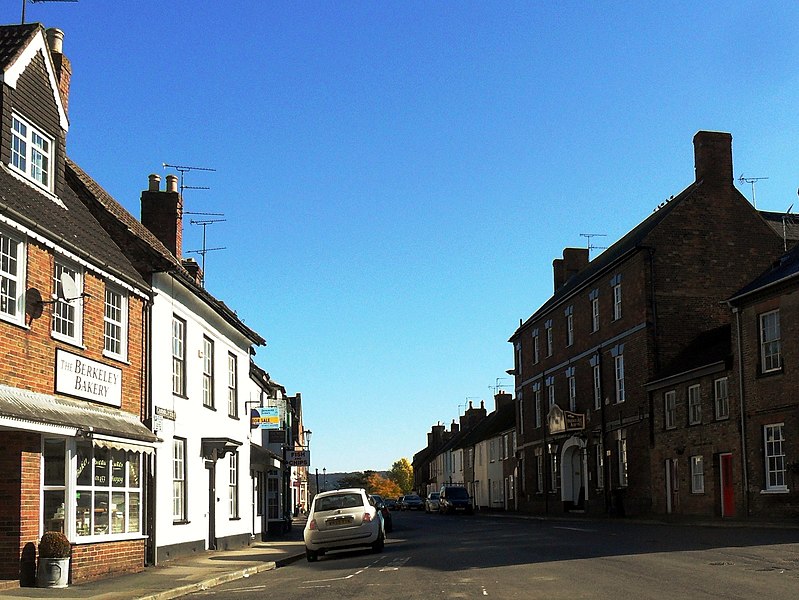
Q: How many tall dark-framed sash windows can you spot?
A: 5